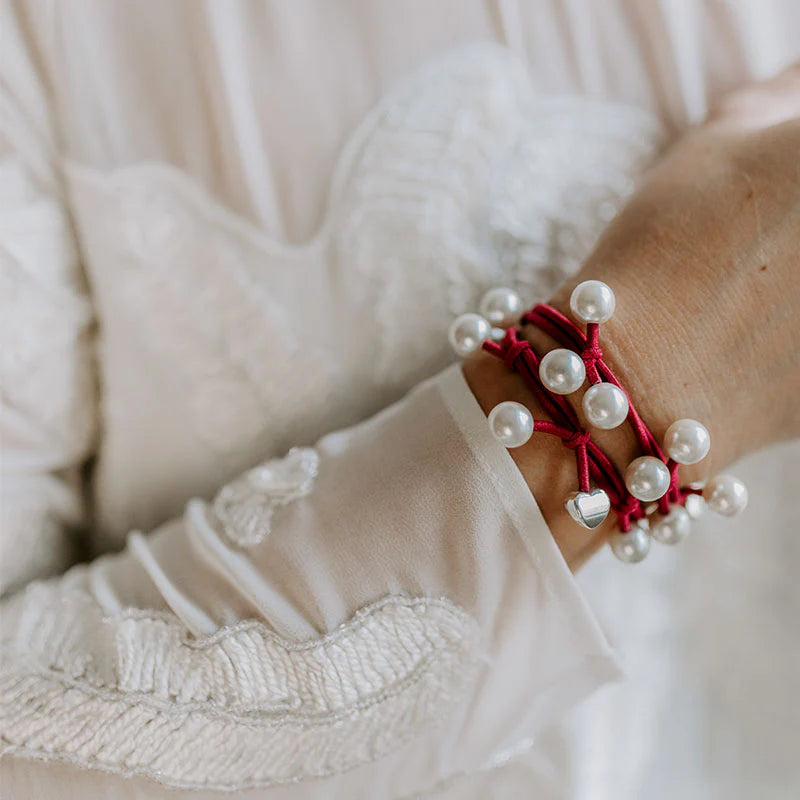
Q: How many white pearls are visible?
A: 11